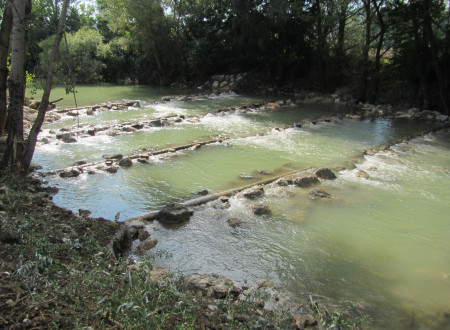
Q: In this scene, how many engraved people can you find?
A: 0